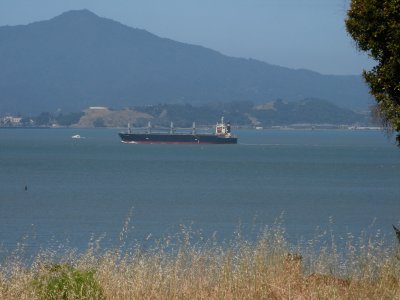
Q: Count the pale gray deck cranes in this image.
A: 4